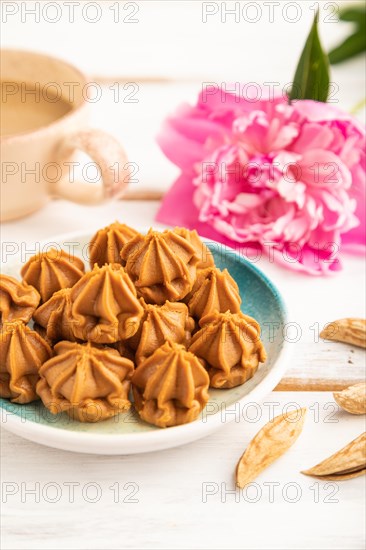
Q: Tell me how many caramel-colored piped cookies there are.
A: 13